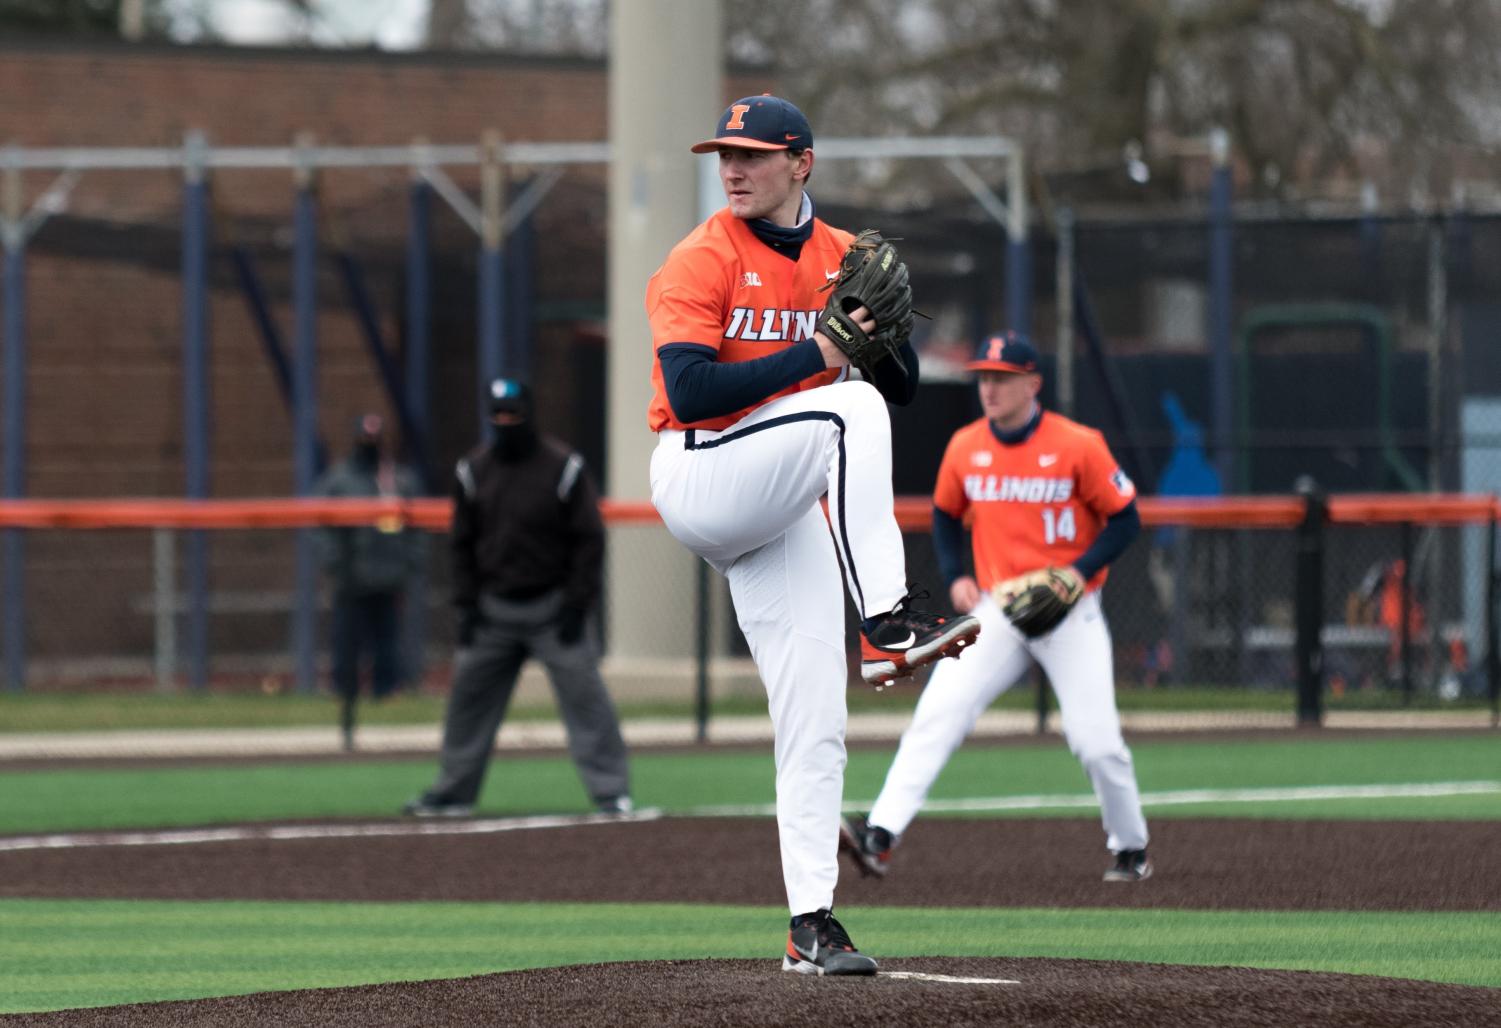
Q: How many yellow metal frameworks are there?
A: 0